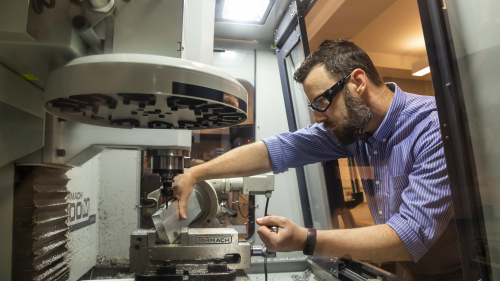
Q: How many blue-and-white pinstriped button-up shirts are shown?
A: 1